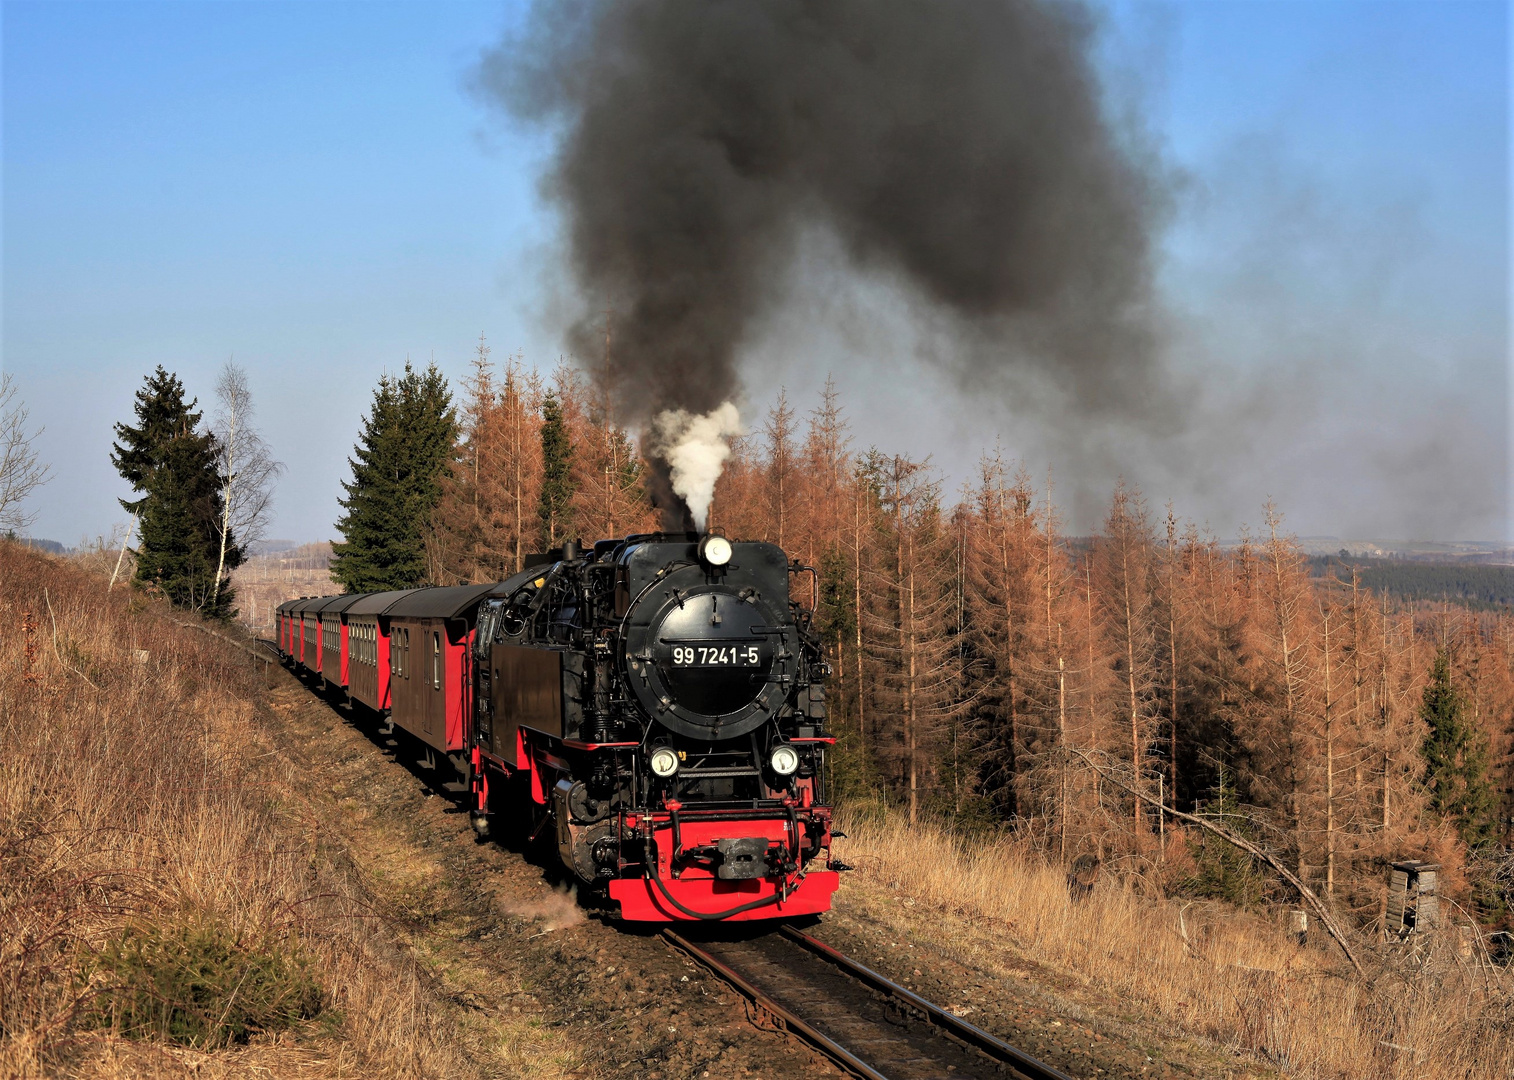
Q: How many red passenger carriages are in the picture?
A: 7